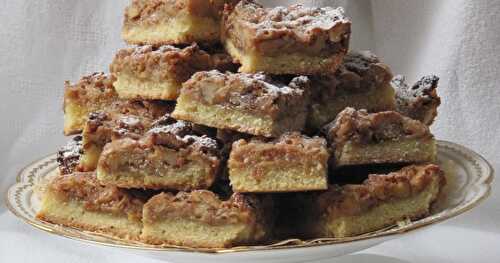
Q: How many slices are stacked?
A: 15